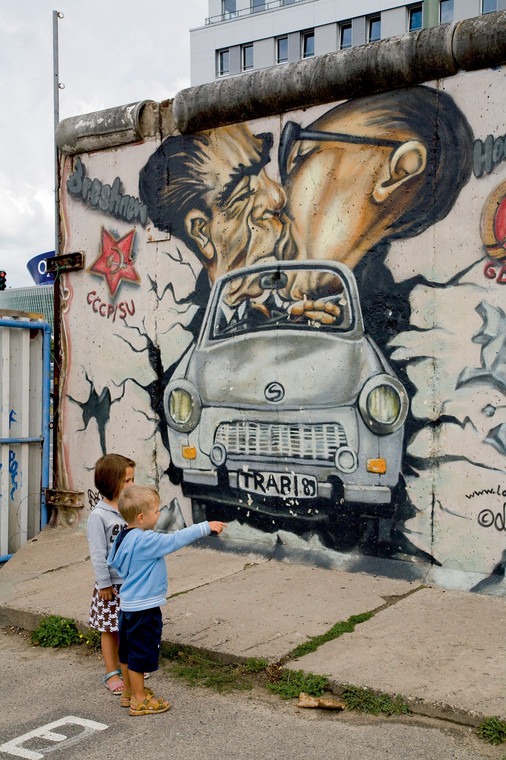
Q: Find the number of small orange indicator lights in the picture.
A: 2